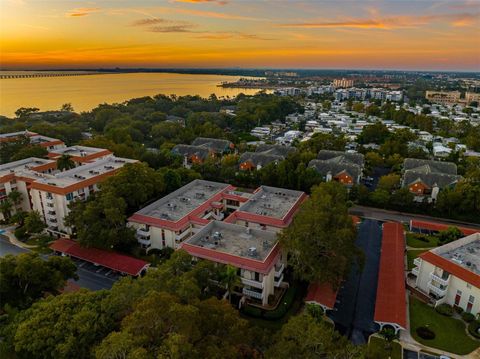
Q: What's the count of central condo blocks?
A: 3